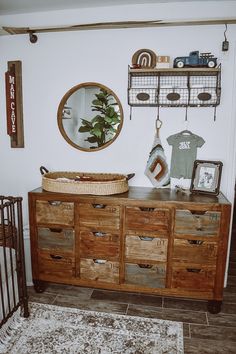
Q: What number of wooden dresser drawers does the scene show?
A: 12